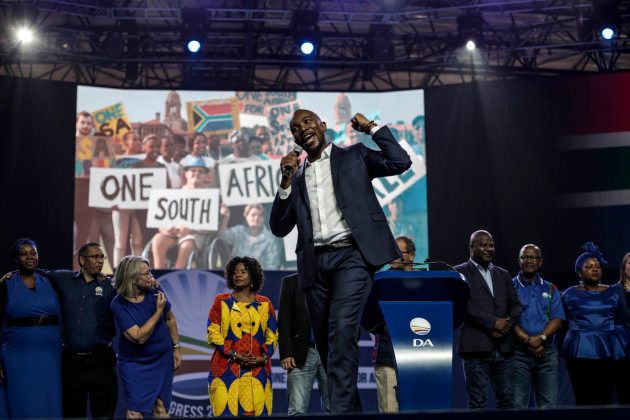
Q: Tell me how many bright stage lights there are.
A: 5